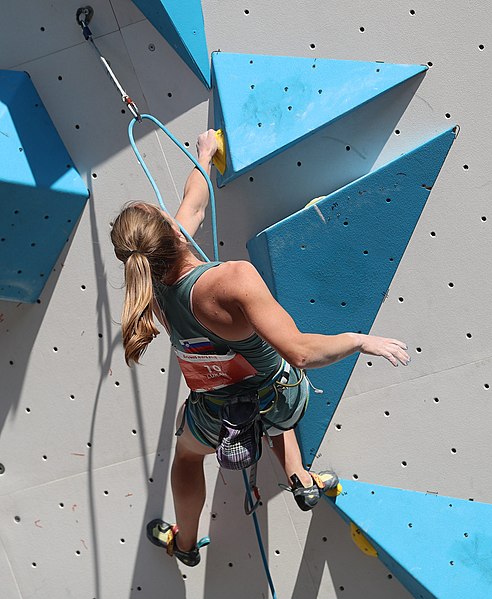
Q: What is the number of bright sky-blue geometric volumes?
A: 5